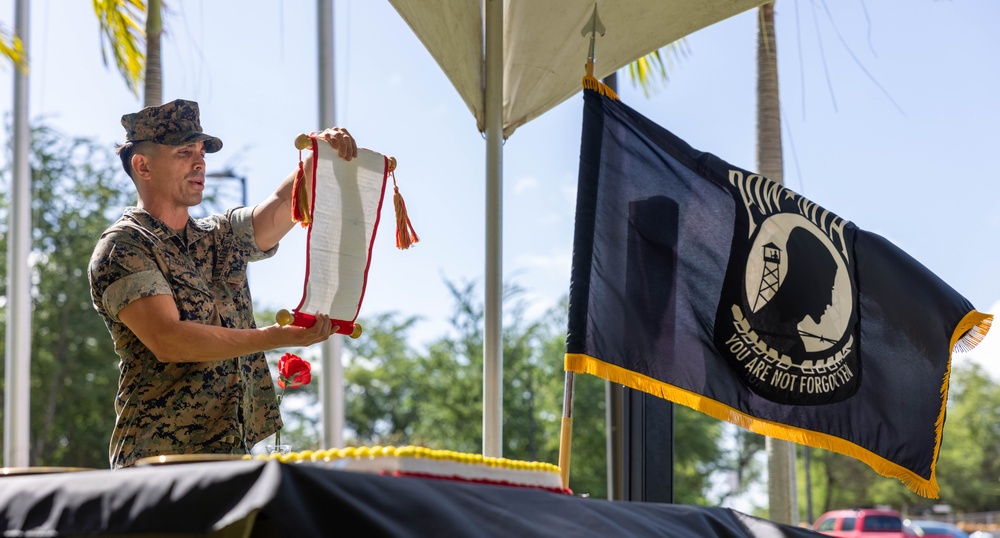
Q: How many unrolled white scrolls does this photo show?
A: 1